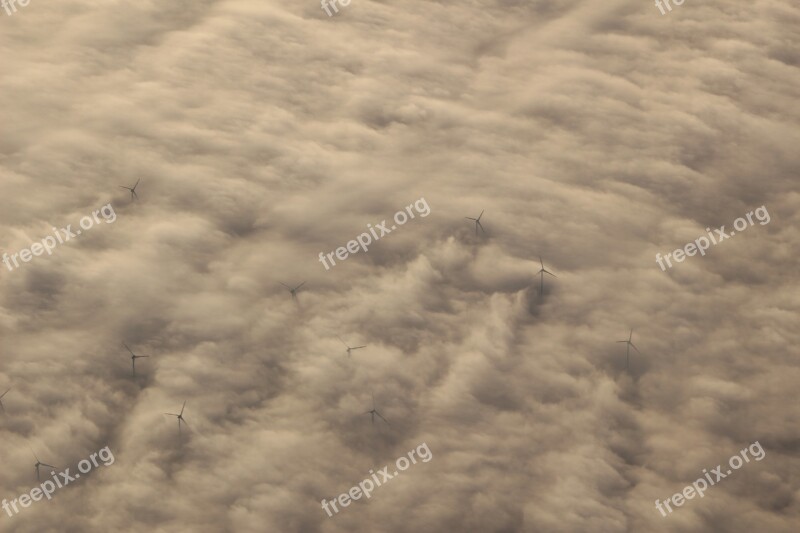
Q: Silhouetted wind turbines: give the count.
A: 11